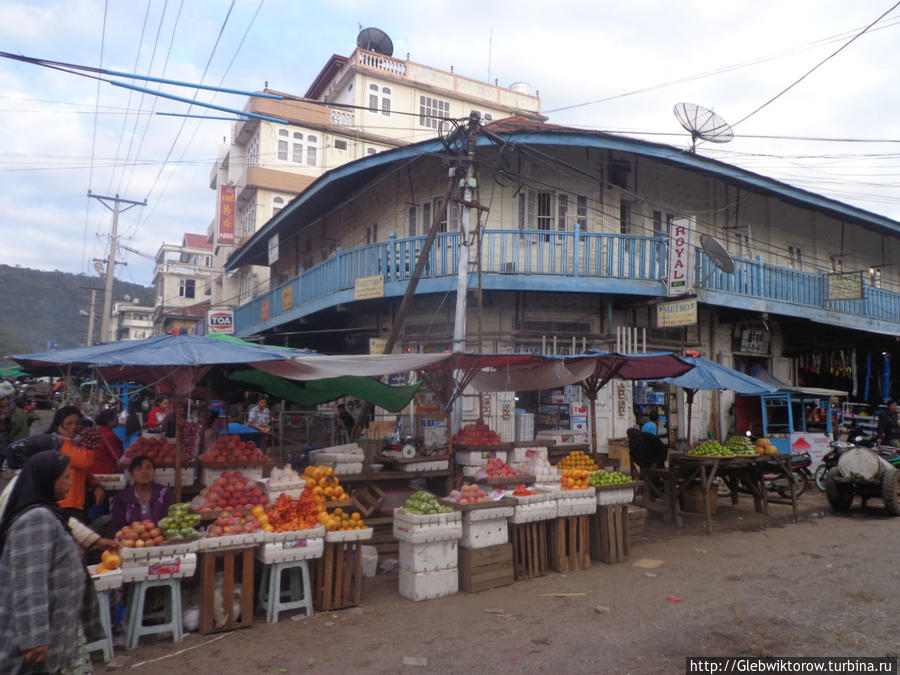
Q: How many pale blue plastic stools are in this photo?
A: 3